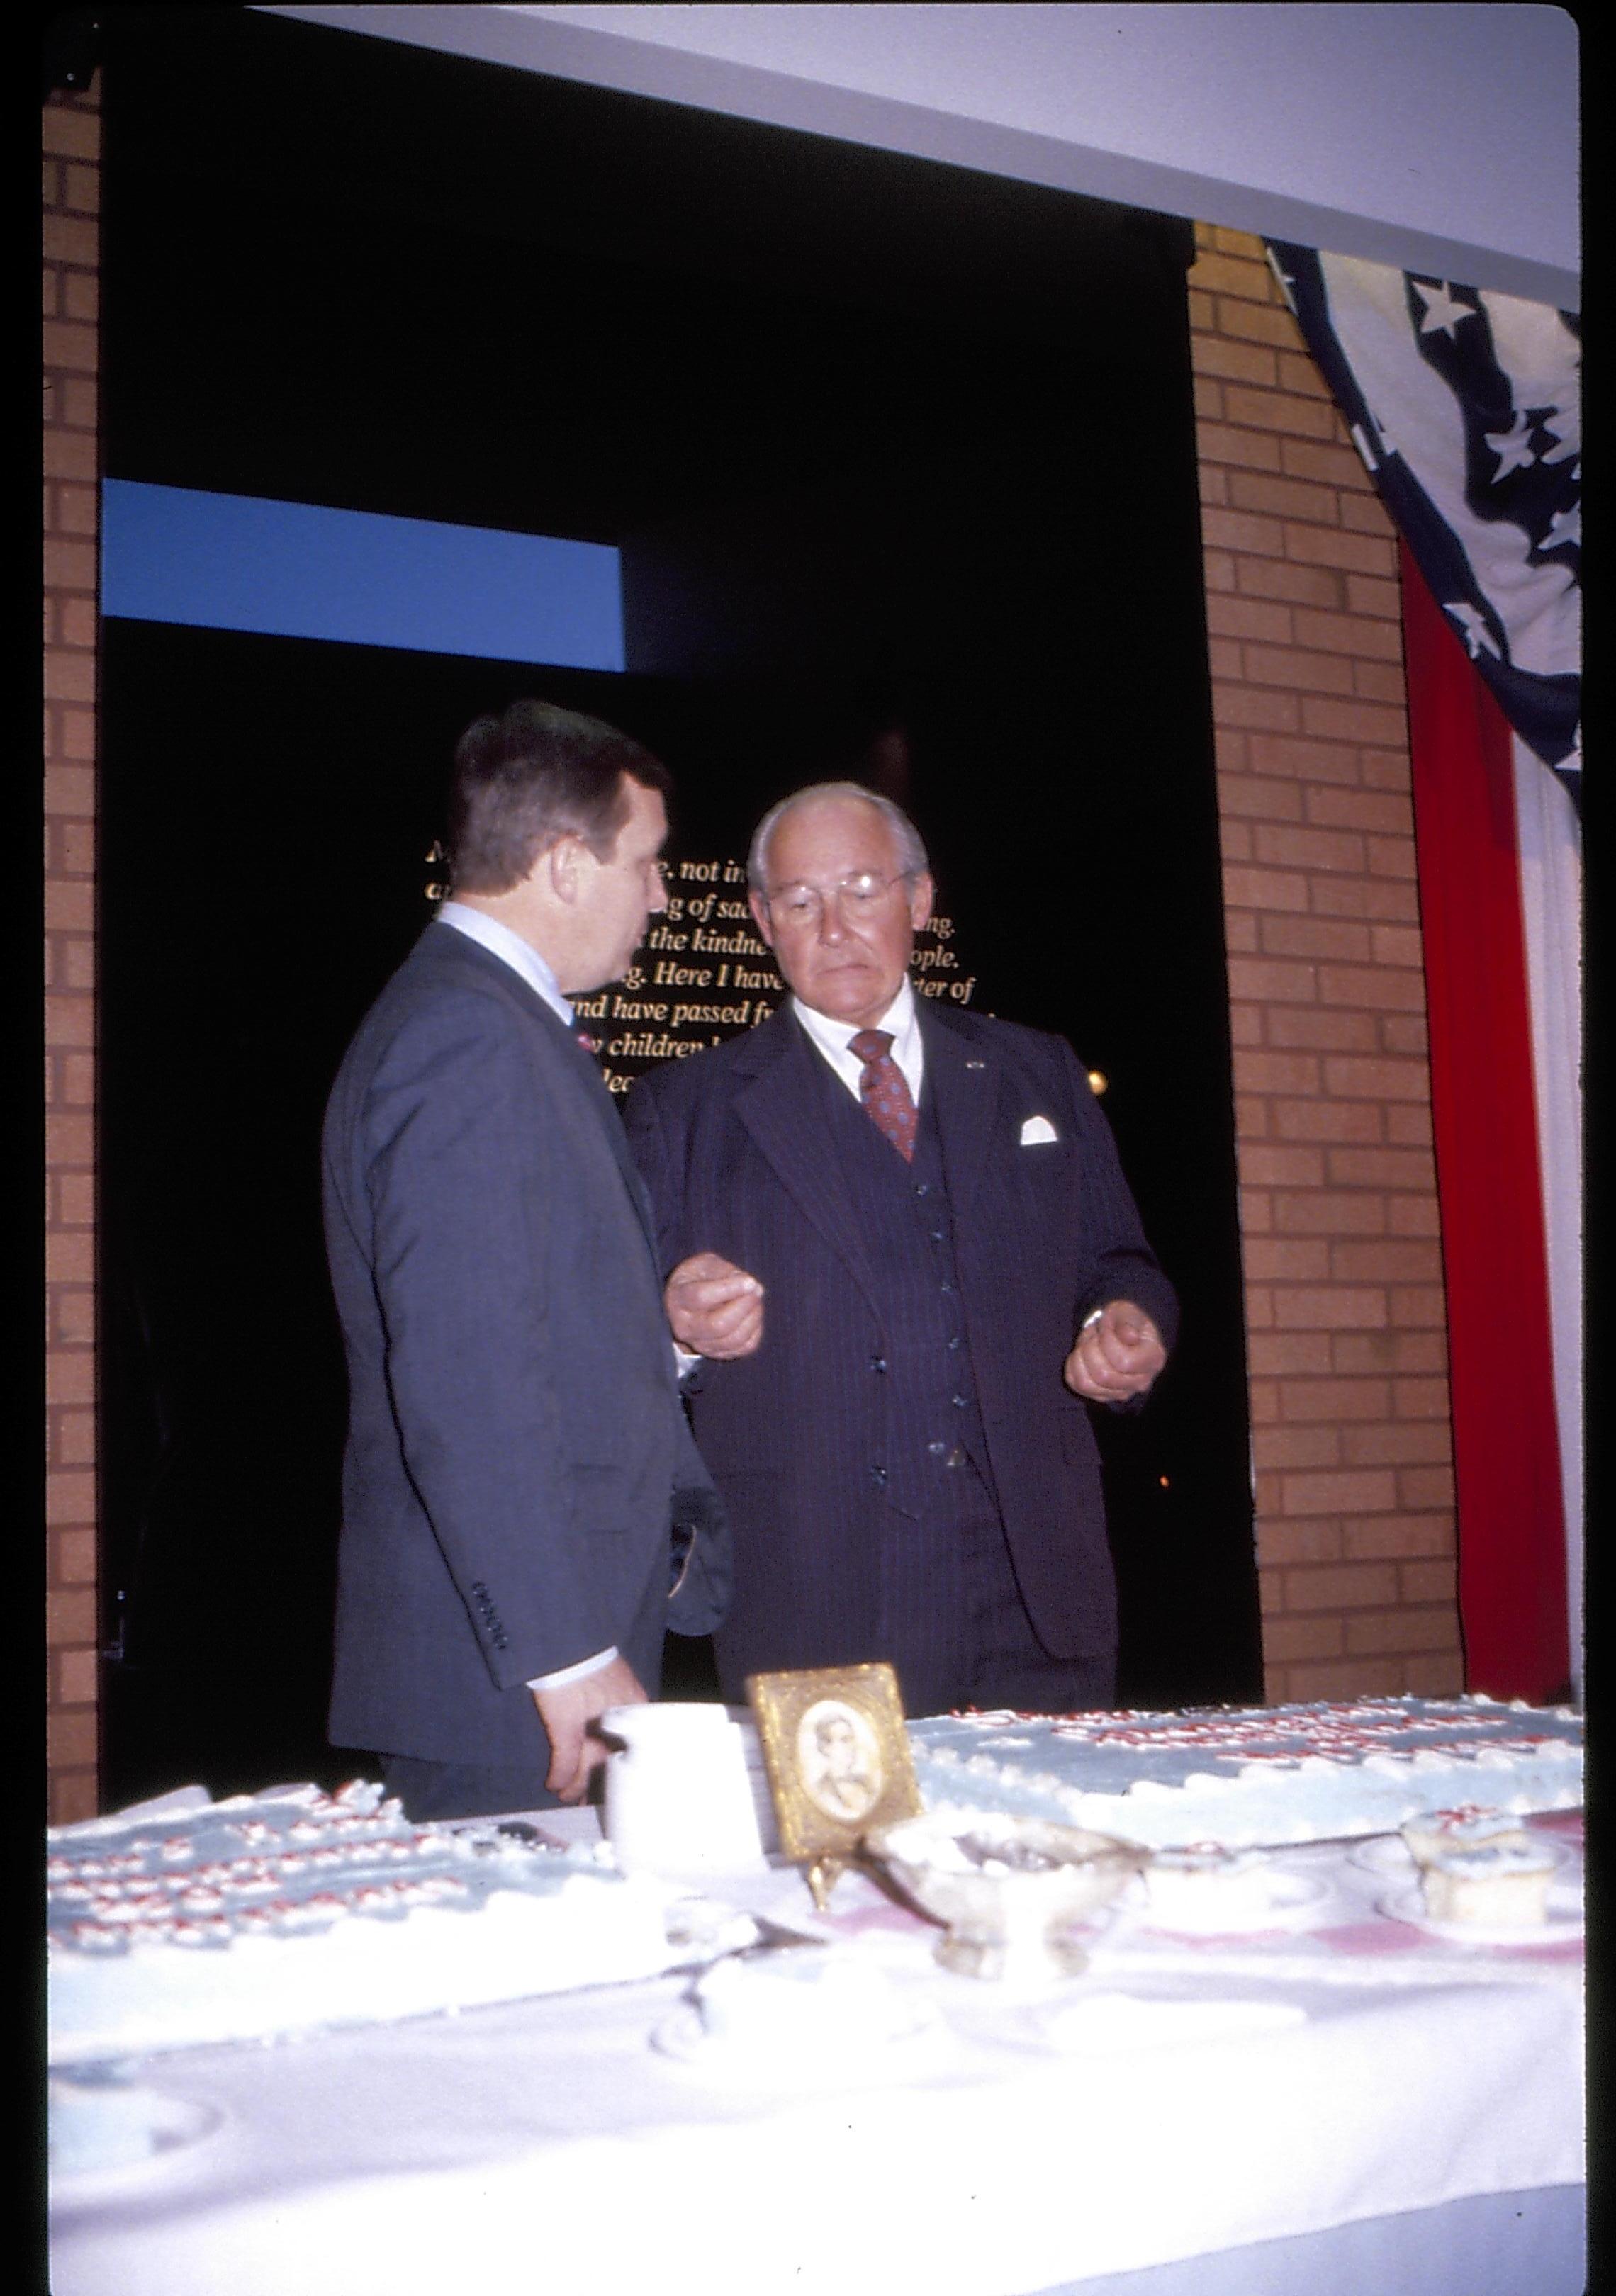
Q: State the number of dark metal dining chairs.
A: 0